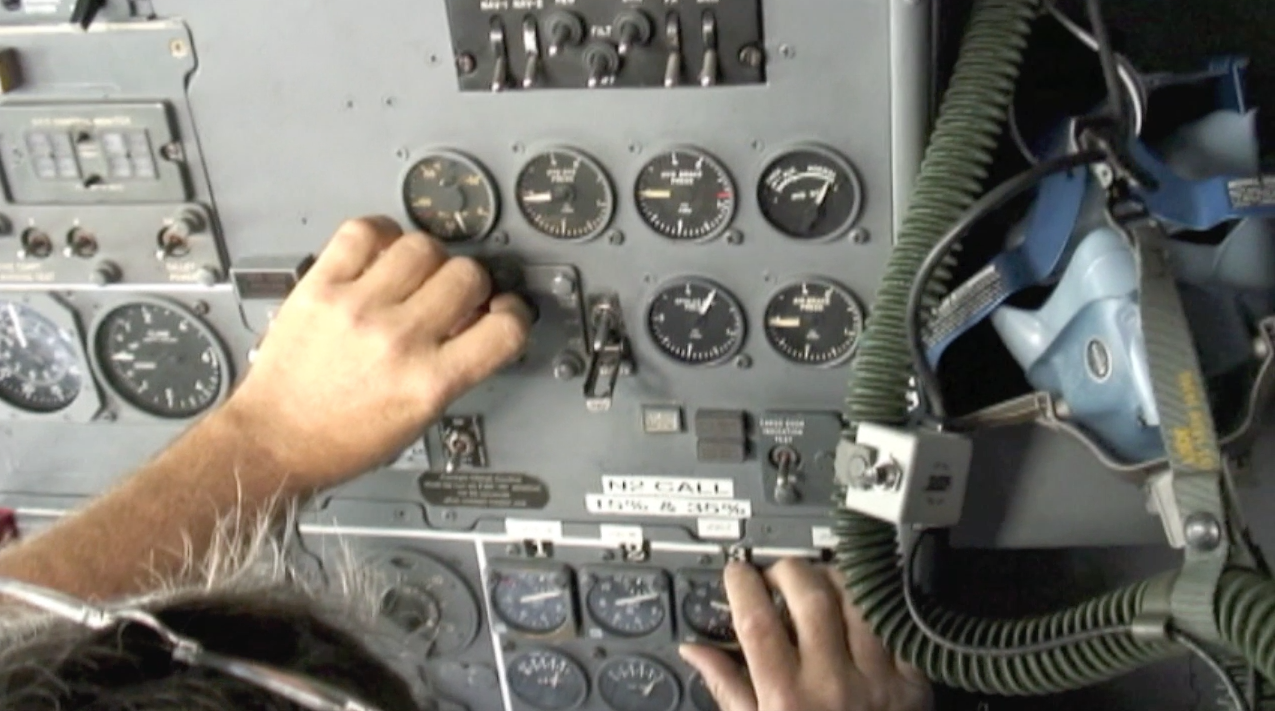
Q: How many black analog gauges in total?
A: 14